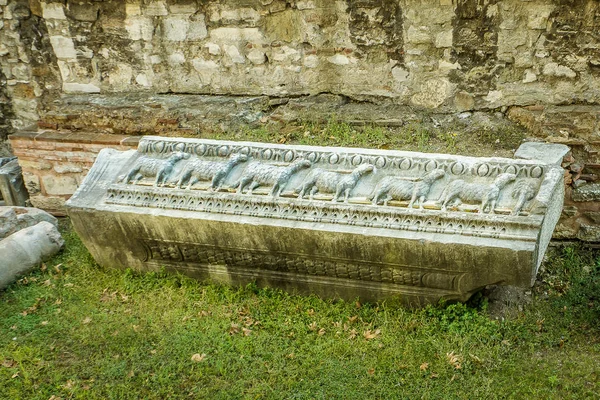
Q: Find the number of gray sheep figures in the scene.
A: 6